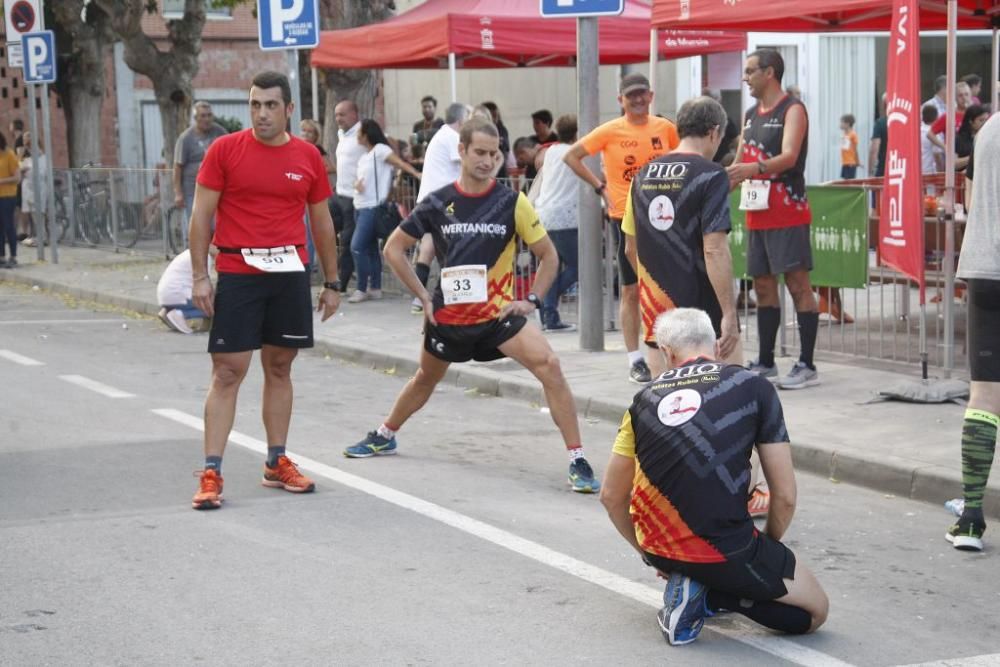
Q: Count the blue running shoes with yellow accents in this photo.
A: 2